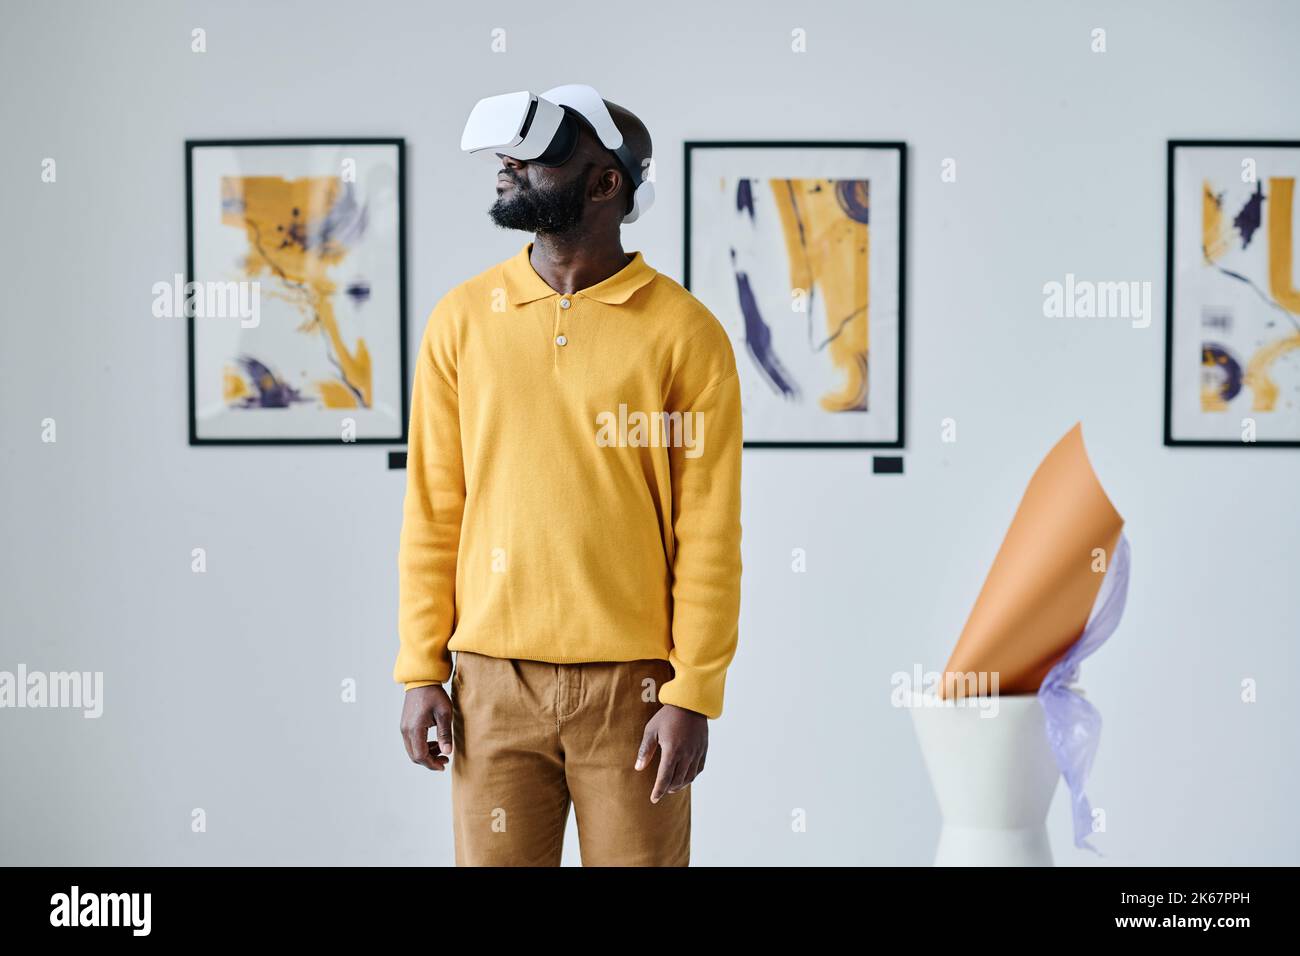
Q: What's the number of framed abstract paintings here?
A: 3